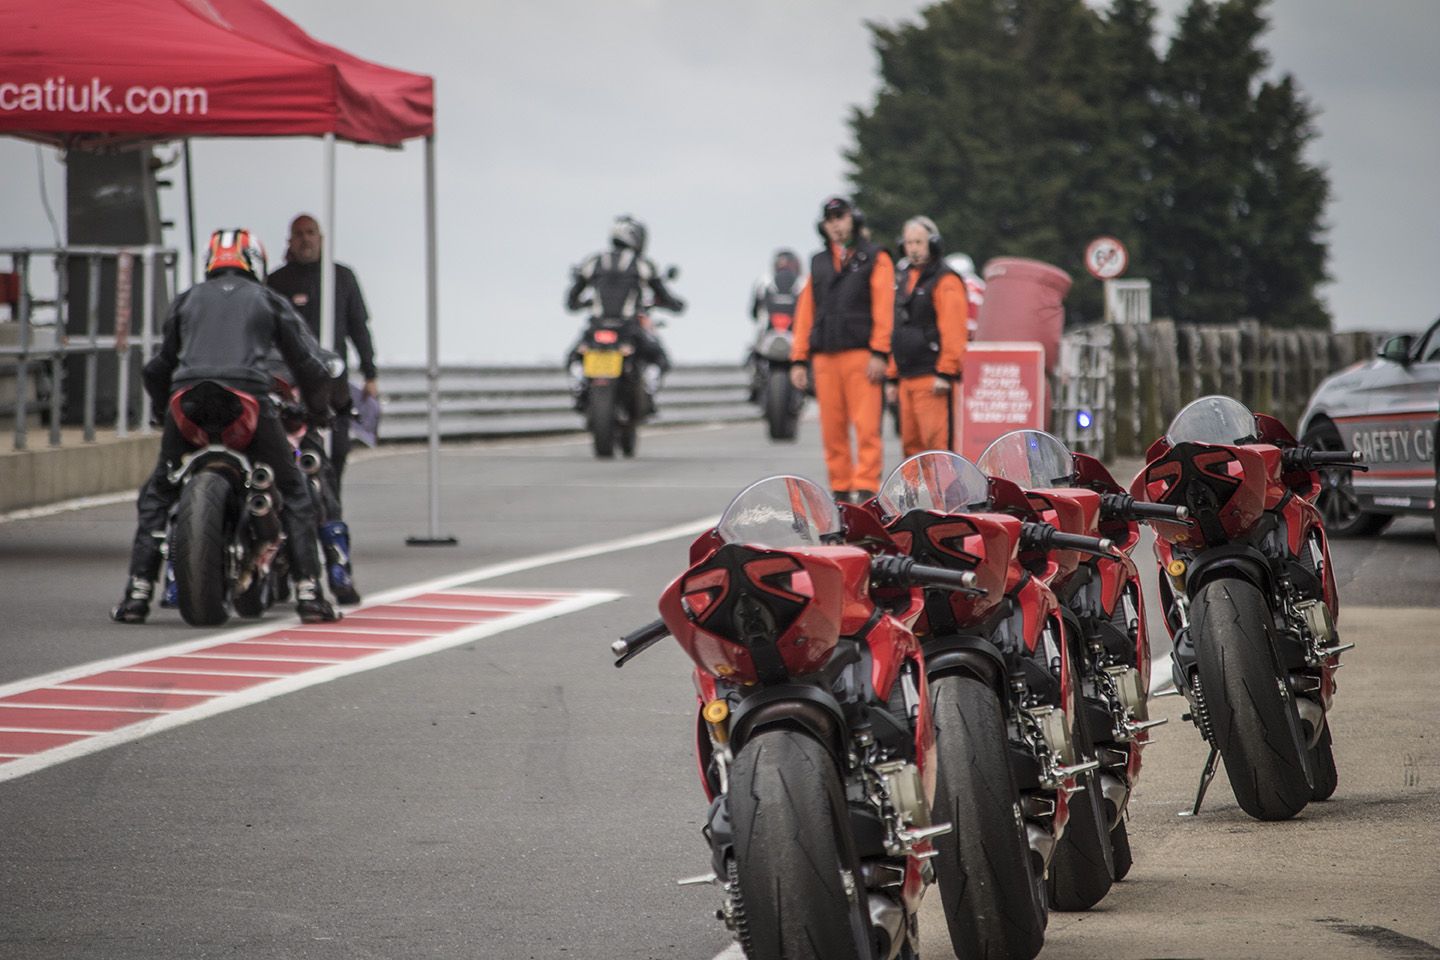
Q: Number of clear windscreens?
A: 4